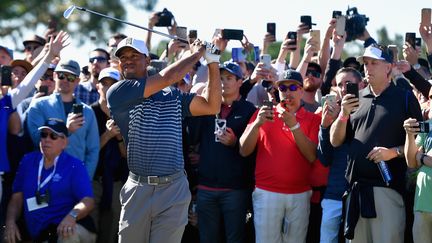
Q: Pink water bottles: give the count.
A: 0